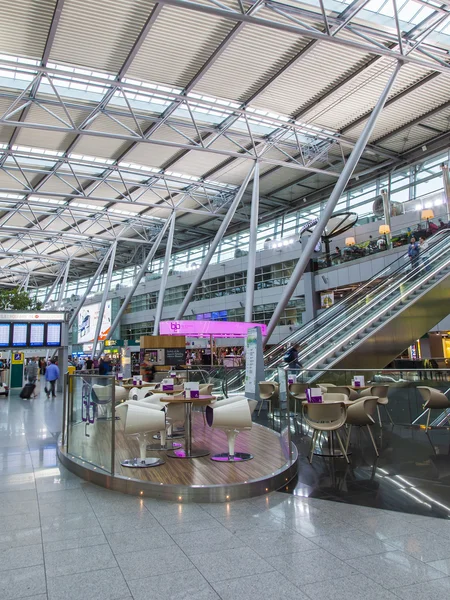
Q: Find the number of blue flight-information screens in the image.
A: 4